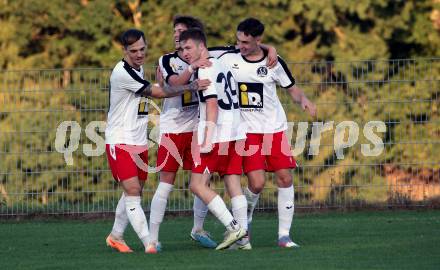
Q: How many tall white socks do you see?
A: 8